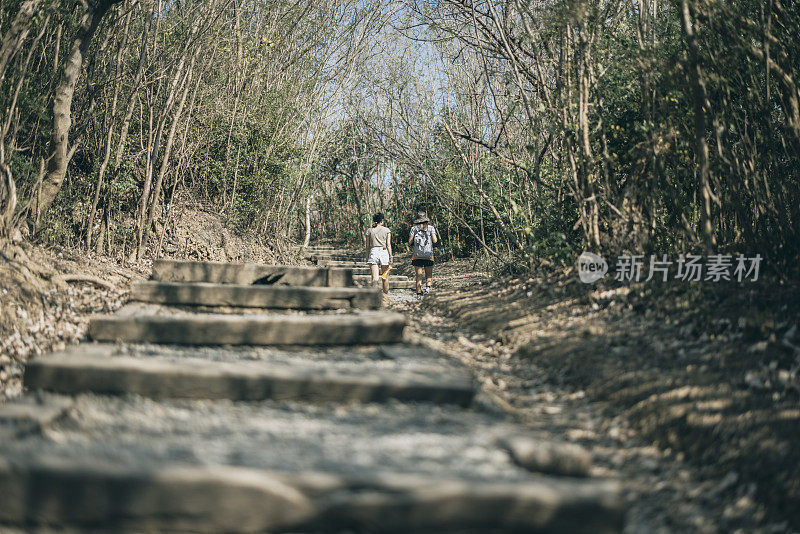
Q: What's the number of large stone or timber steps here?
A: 5